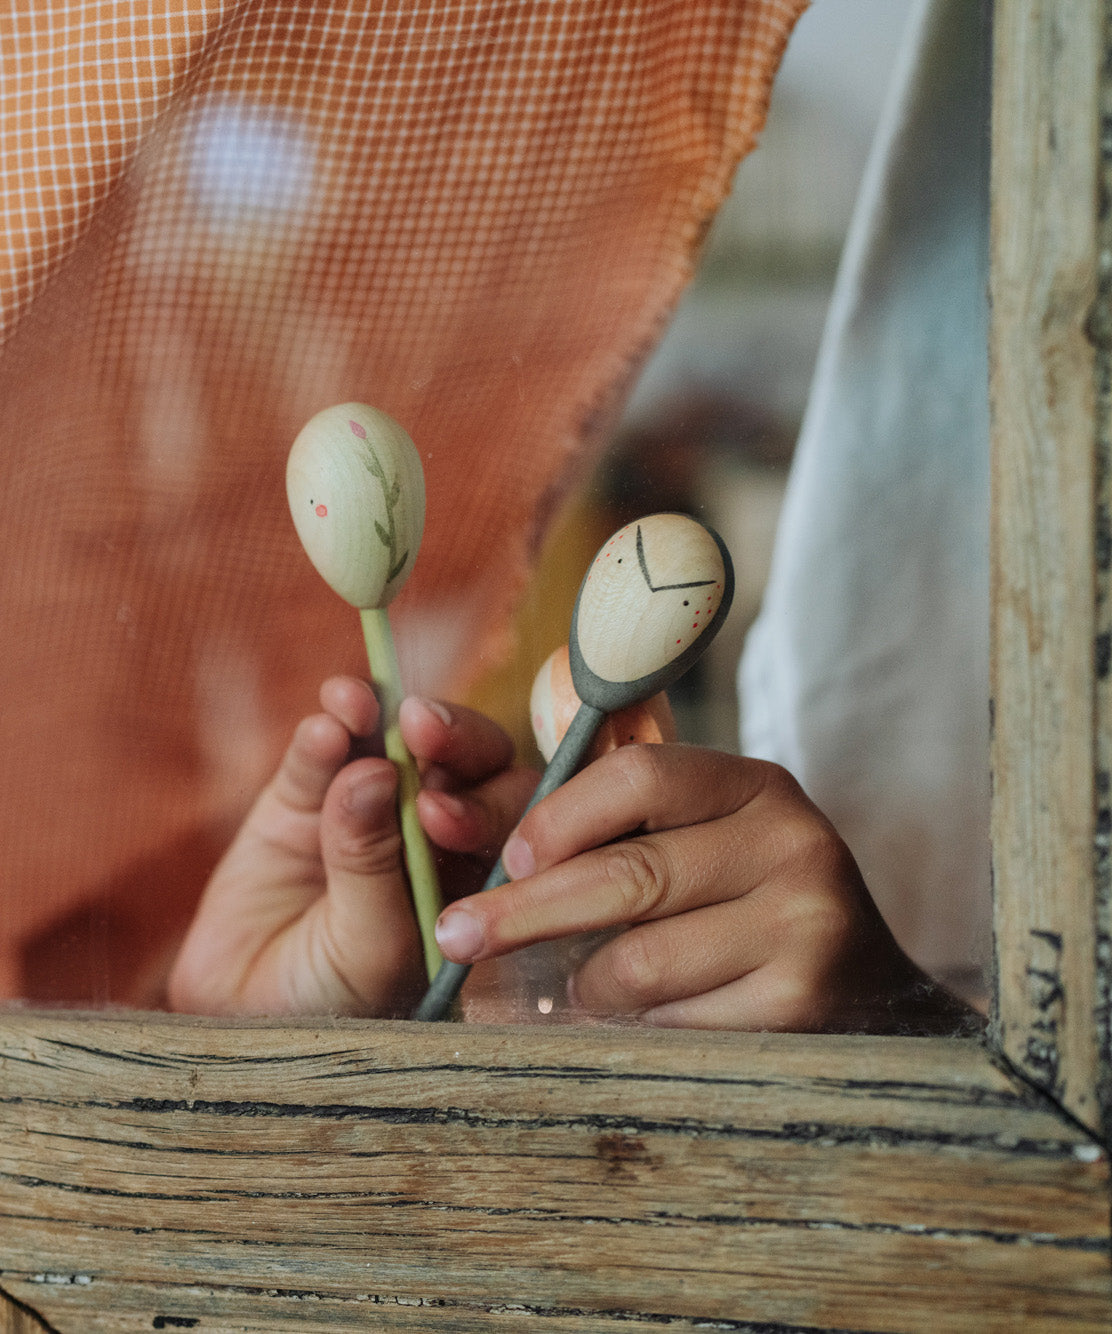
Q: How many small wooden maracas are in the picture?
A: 3